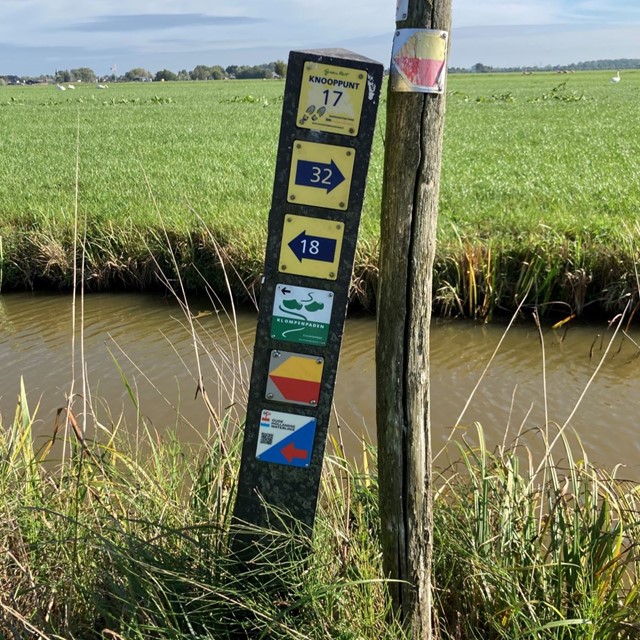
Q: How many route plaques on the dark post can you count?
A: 6